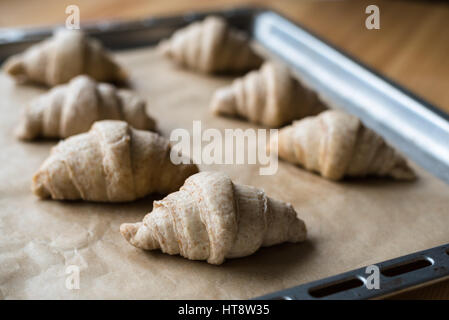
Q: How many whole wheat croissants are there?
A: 7